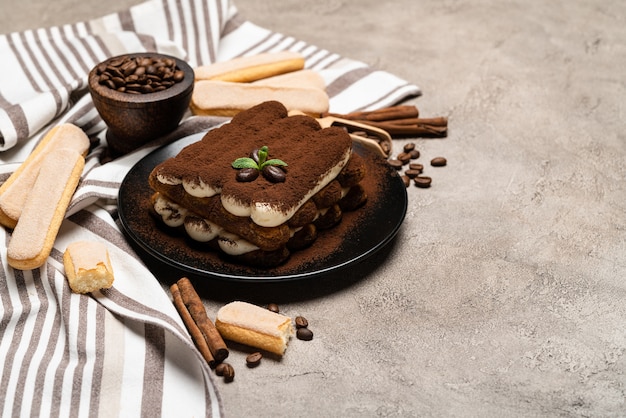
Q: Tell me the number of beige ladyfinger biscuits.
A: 7